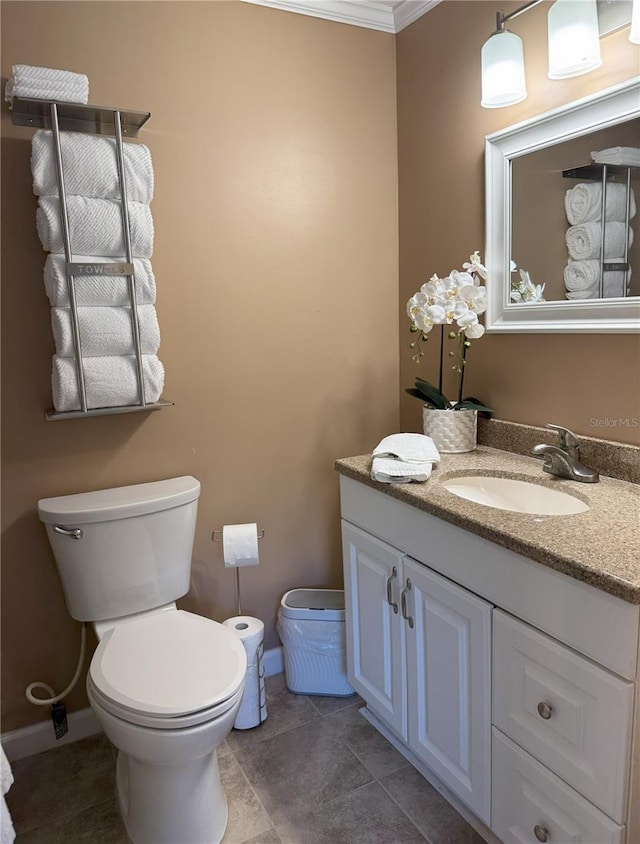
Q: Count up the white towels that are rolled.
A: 5